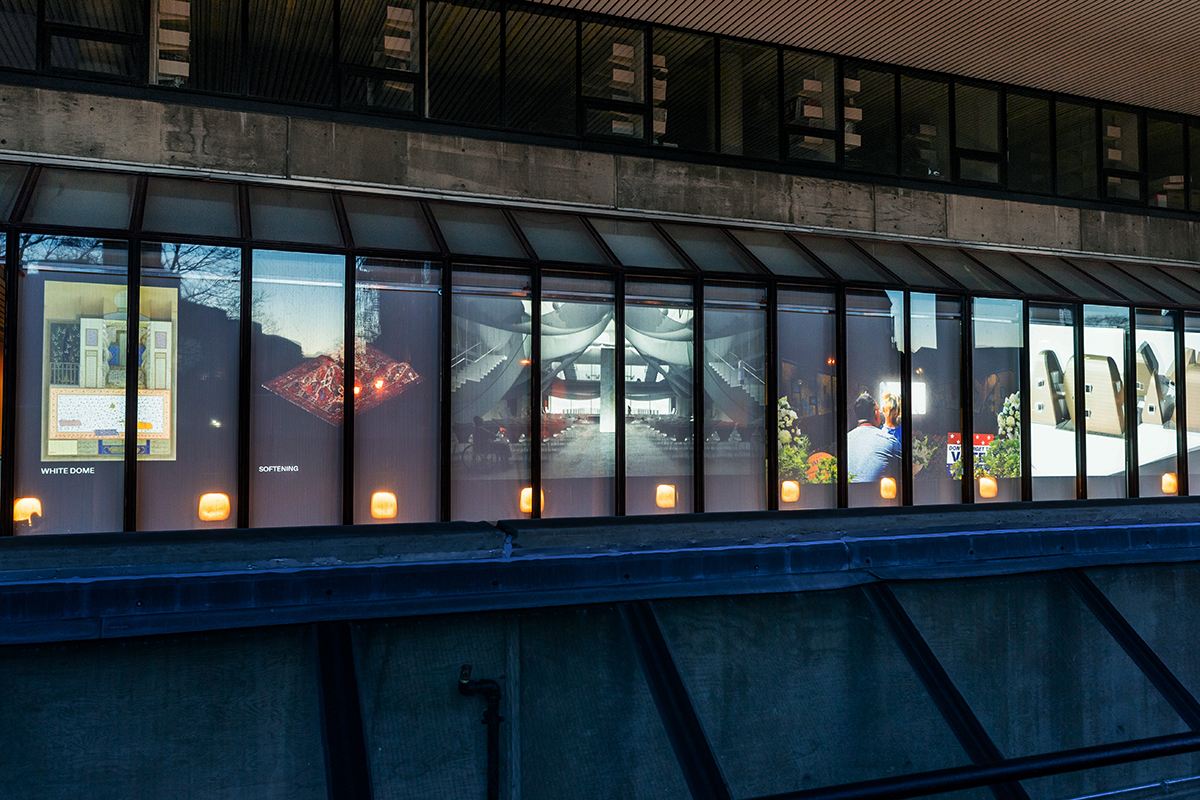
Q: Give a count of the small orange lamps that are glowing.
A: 9